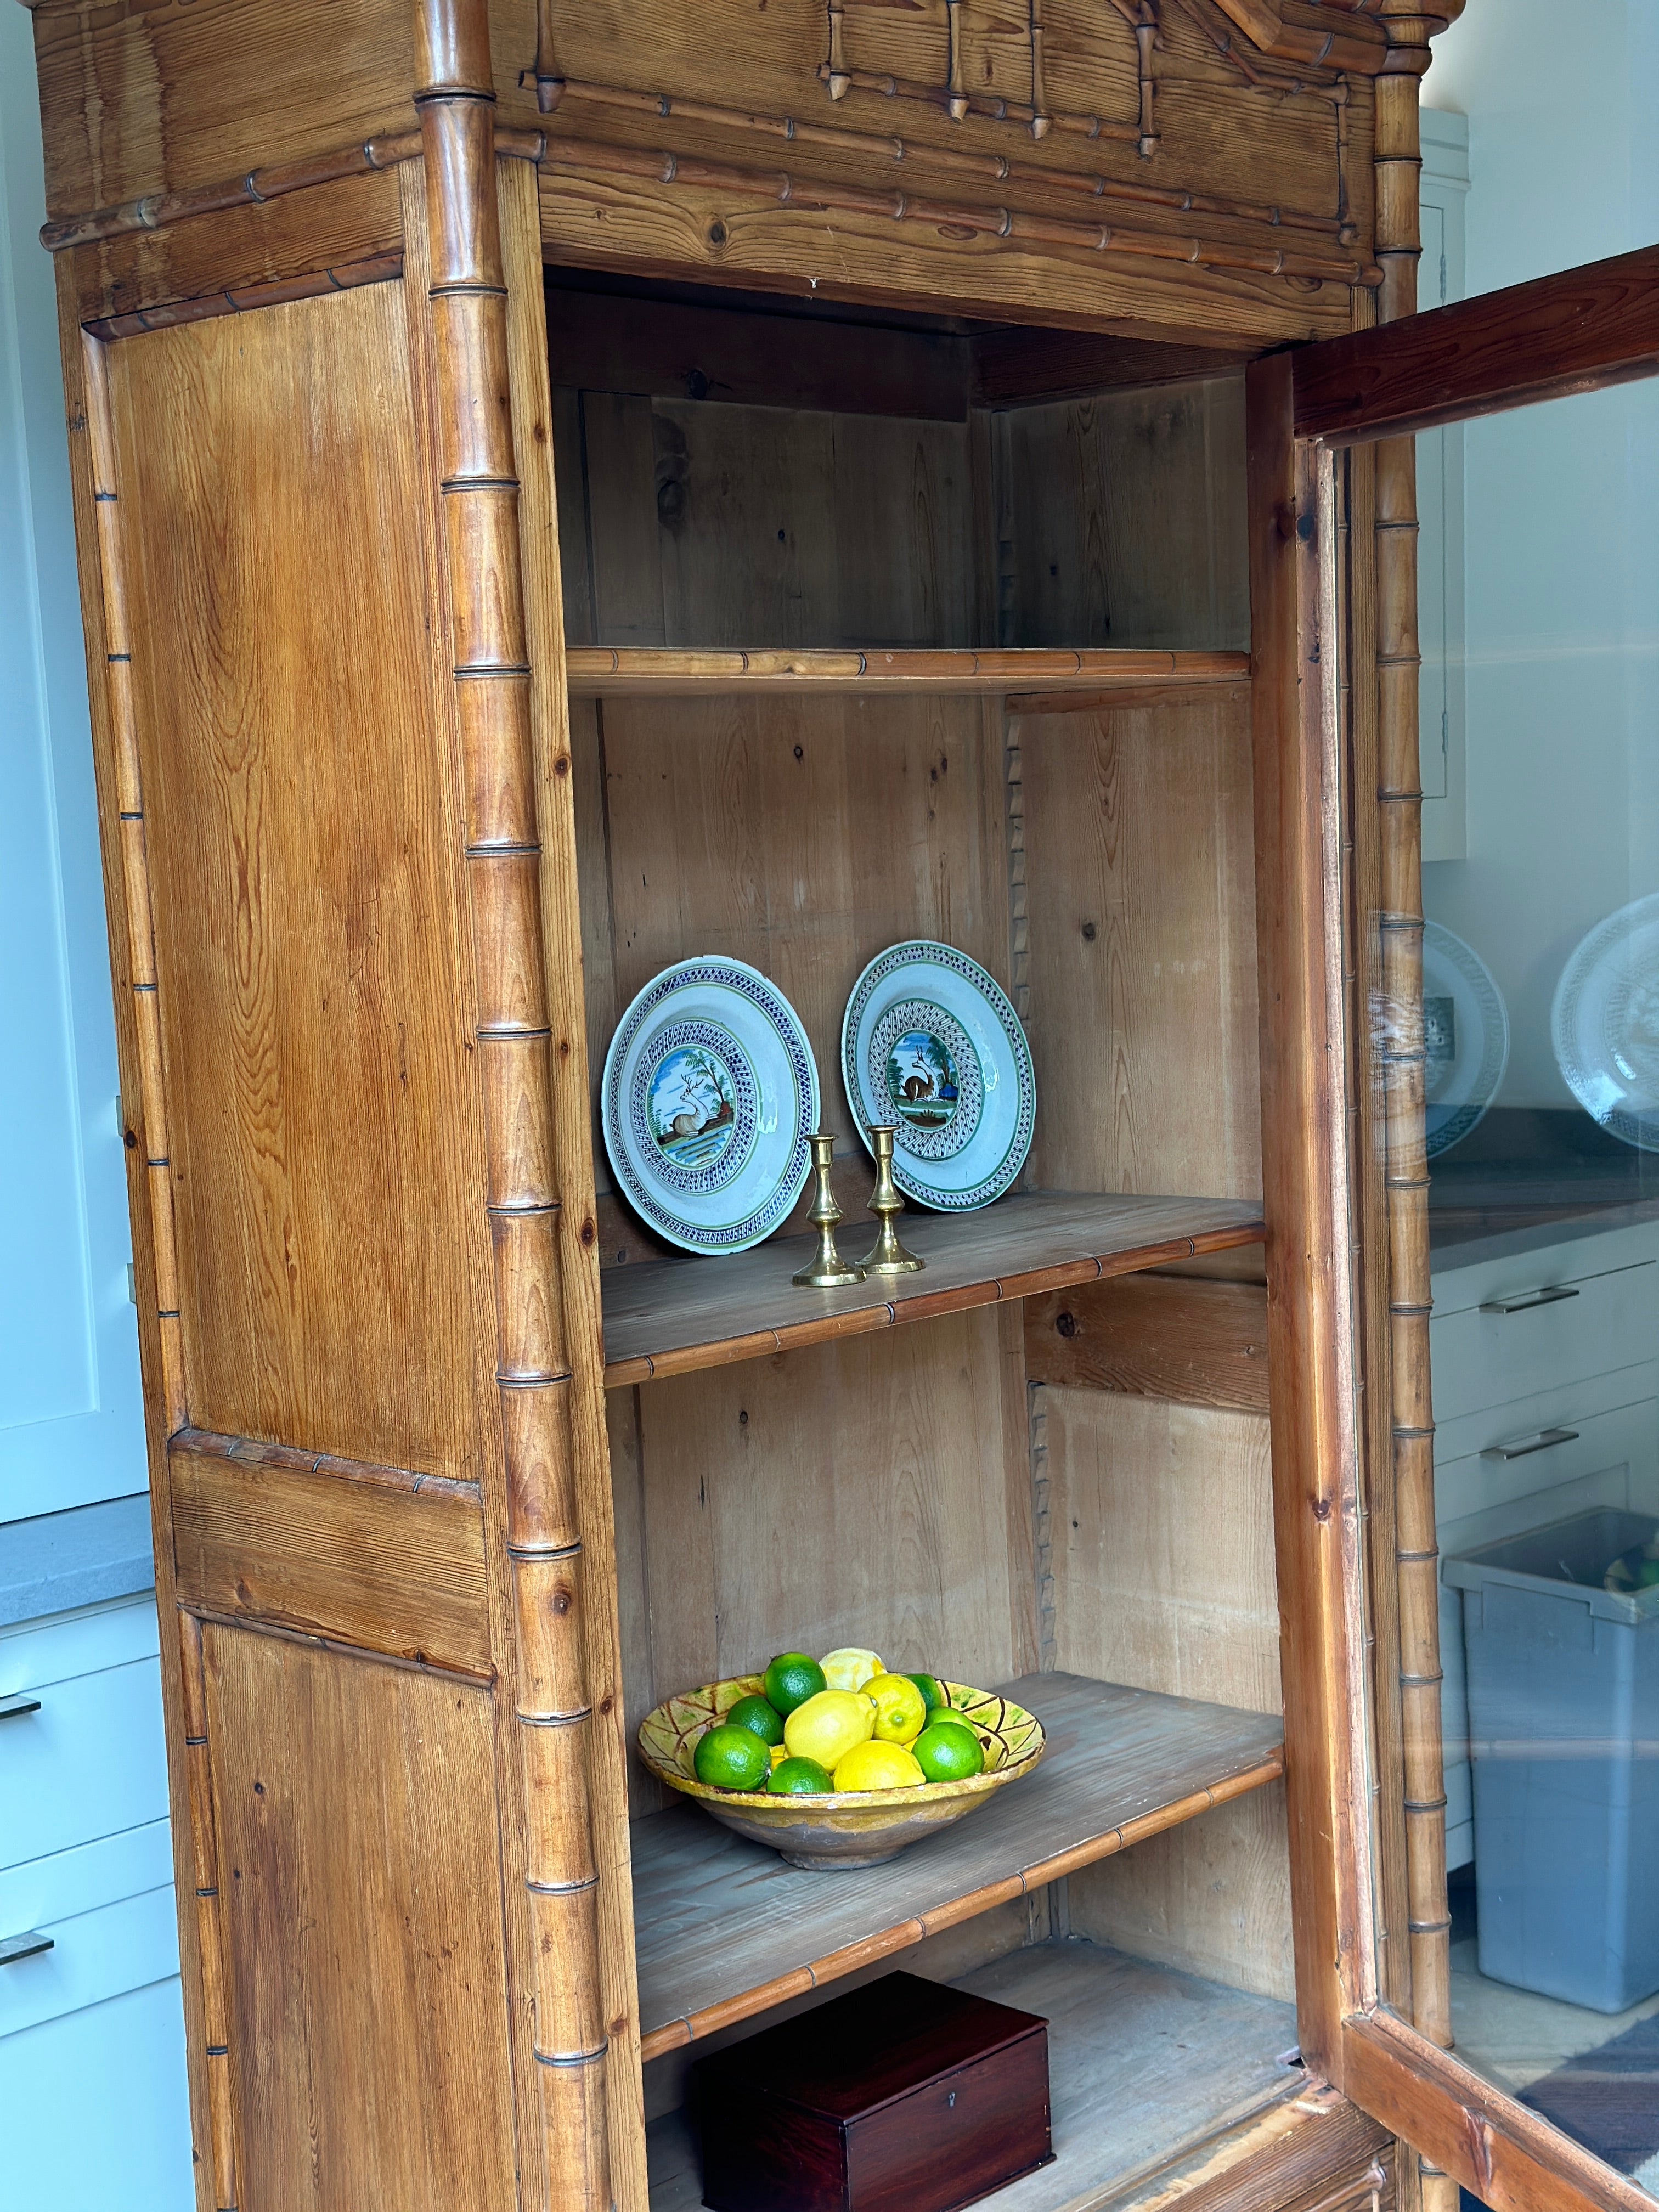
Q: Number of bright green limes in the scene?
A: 7